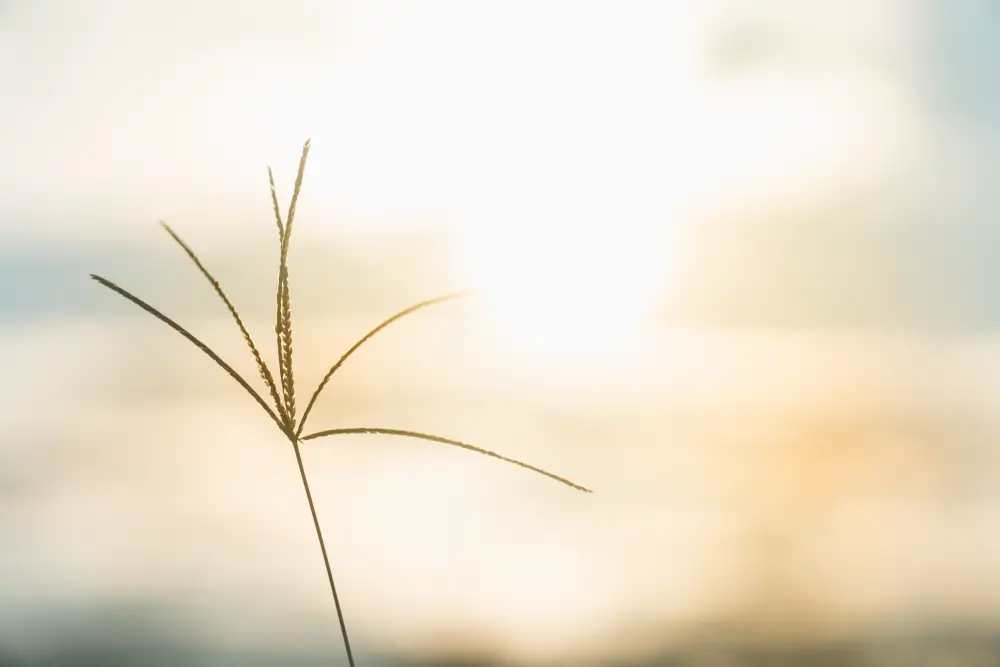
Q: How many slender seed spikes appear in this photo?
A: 6